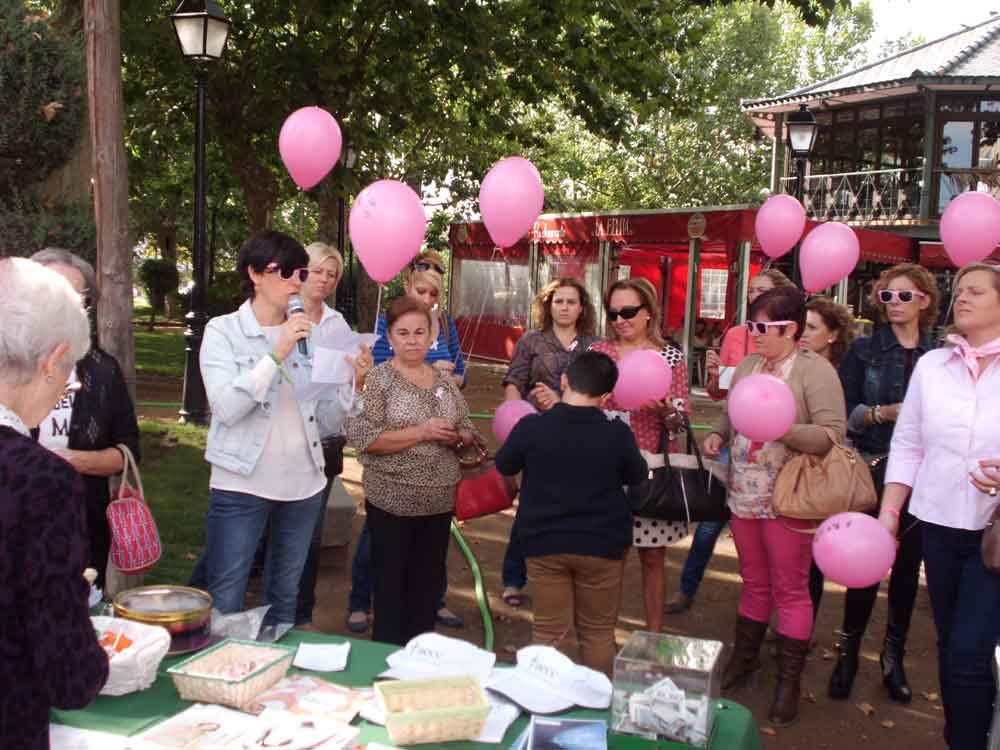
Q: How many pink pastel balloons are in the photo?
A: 10